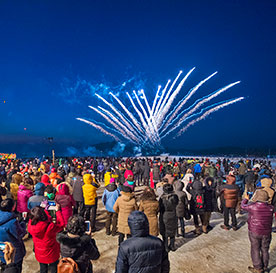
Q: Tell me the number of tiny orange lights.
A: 2